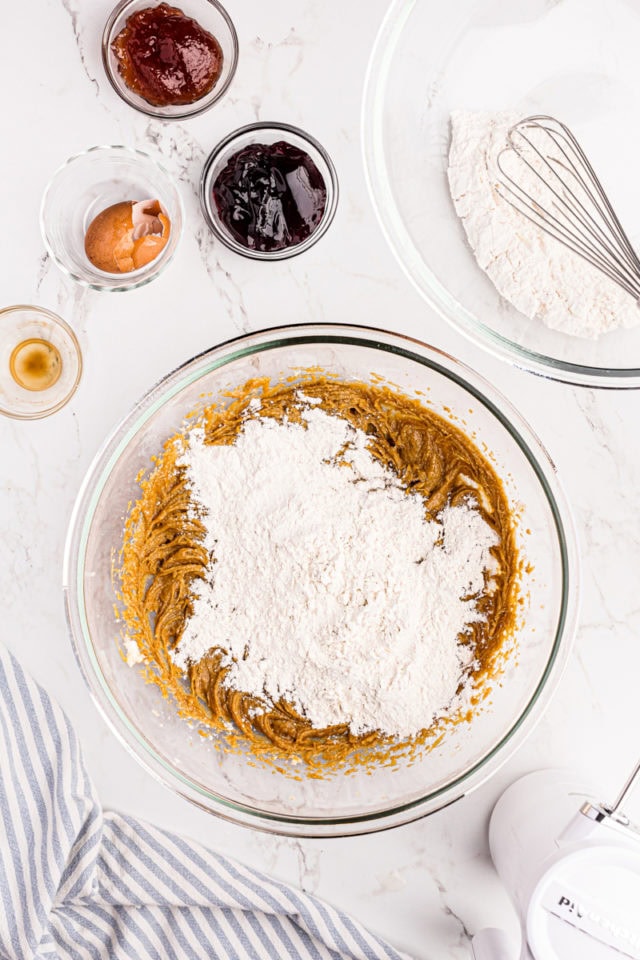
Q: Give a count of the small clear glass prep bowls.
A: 4